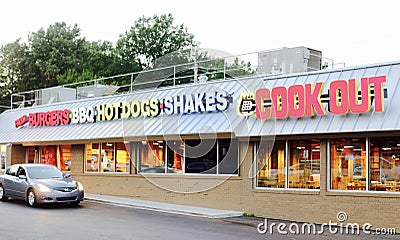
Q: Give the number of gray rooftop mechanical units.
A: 3